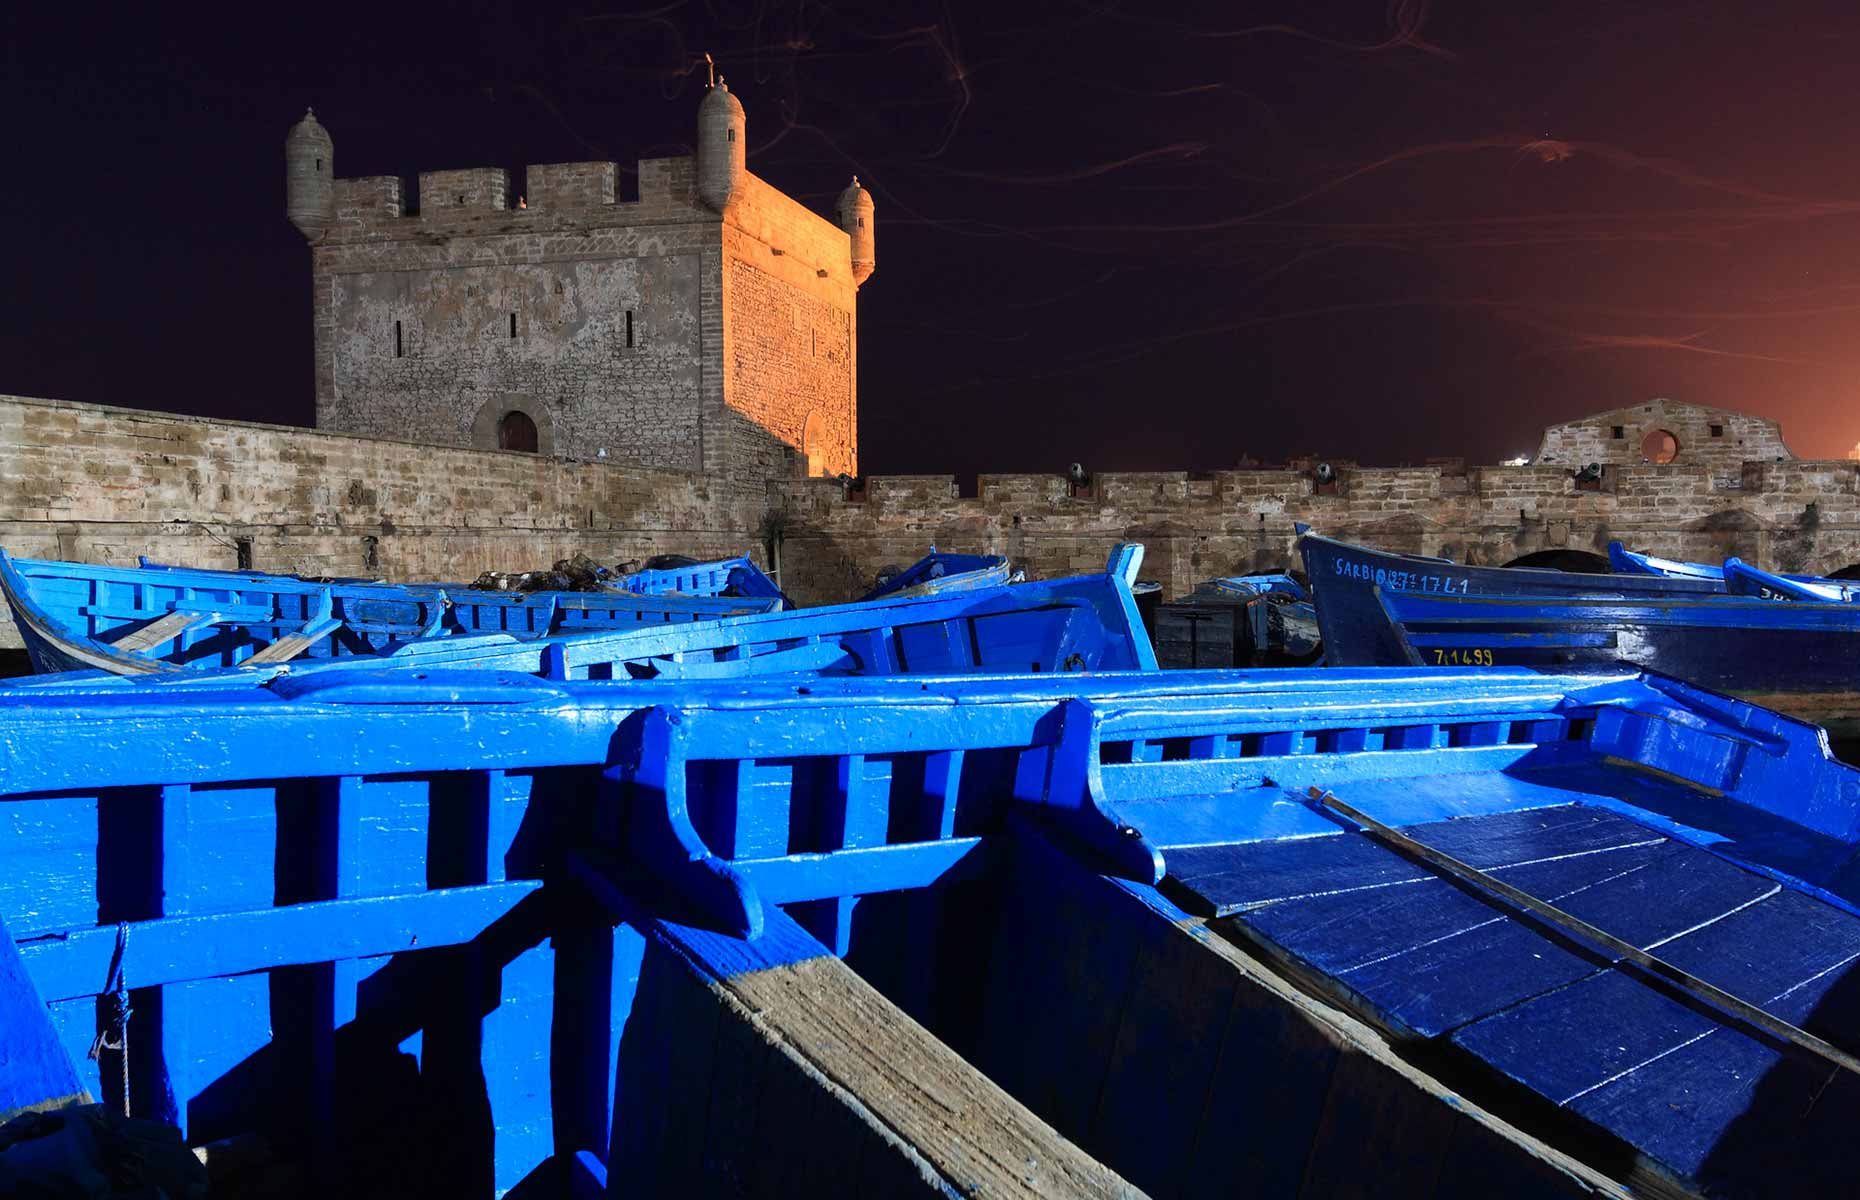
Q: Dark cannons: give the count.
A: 4